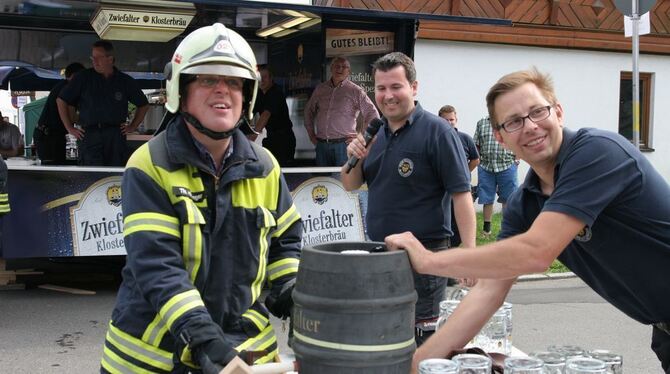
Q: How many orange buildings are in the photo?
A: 1